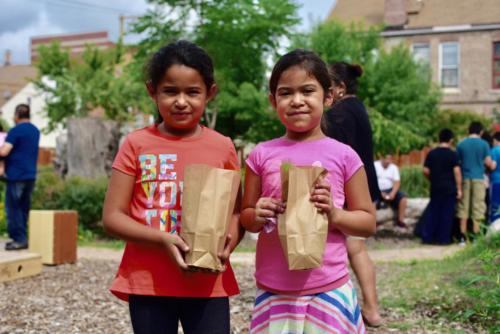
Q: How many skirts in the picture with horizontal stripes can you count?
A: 1